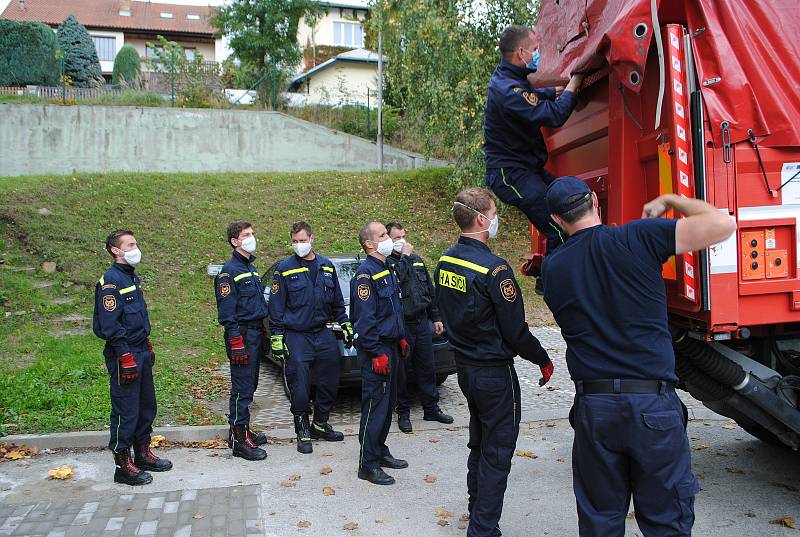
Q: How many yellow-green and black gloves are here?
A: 2